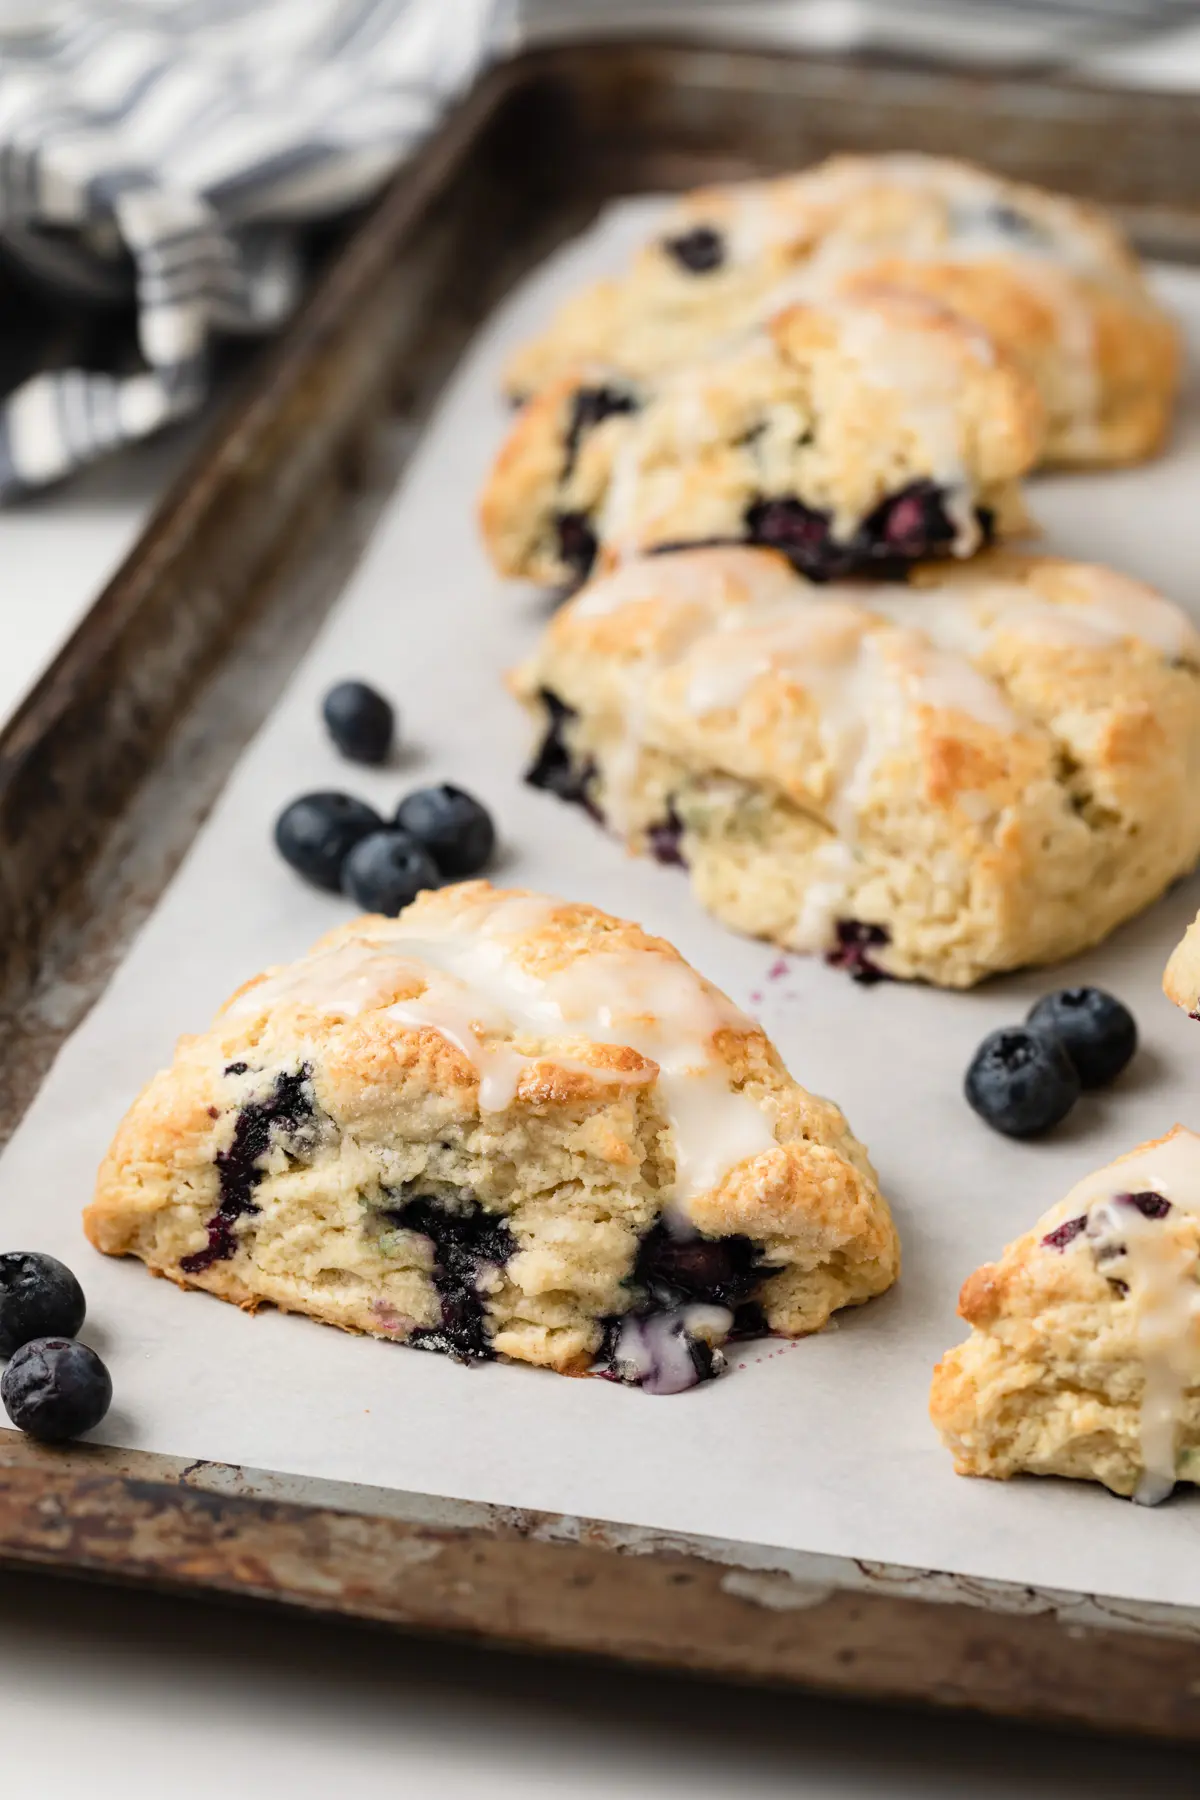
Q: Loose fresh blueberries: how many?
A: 8